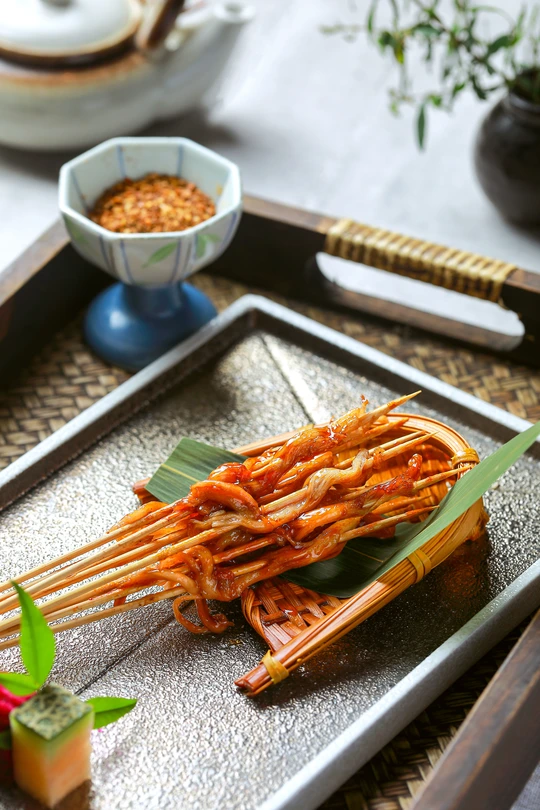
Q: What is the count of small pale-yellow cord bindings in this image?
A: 3